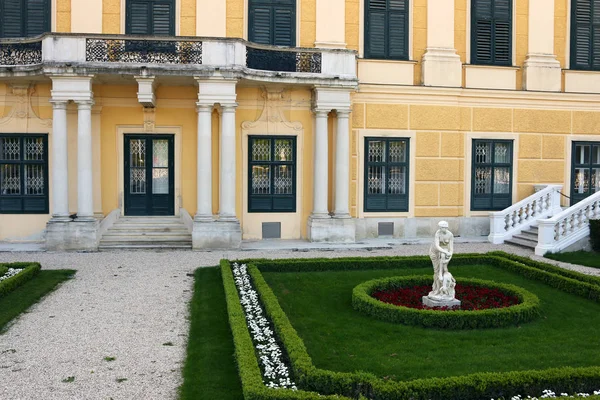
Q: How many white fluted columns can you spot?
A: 6